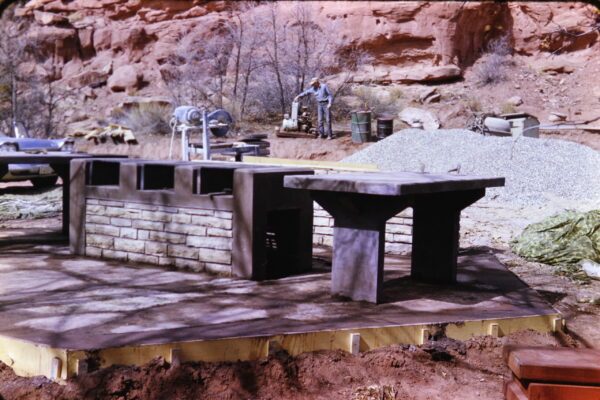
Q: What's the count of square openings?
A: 3